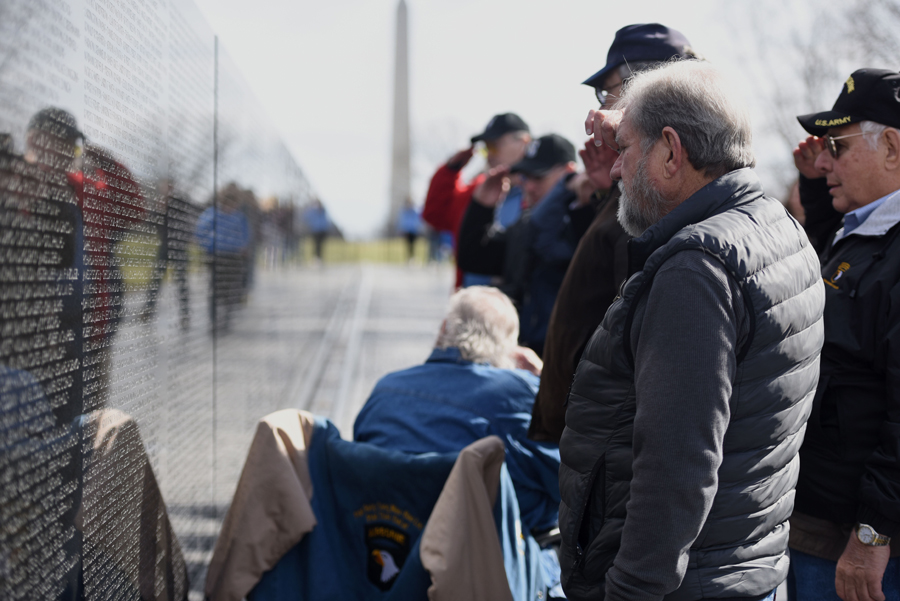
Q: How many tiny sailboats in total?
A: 0